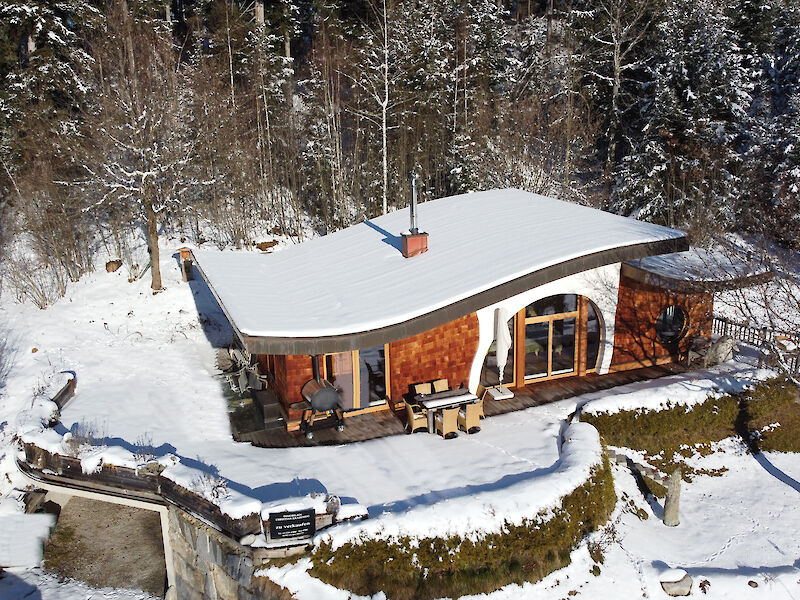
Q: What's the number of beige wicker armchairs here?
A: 6